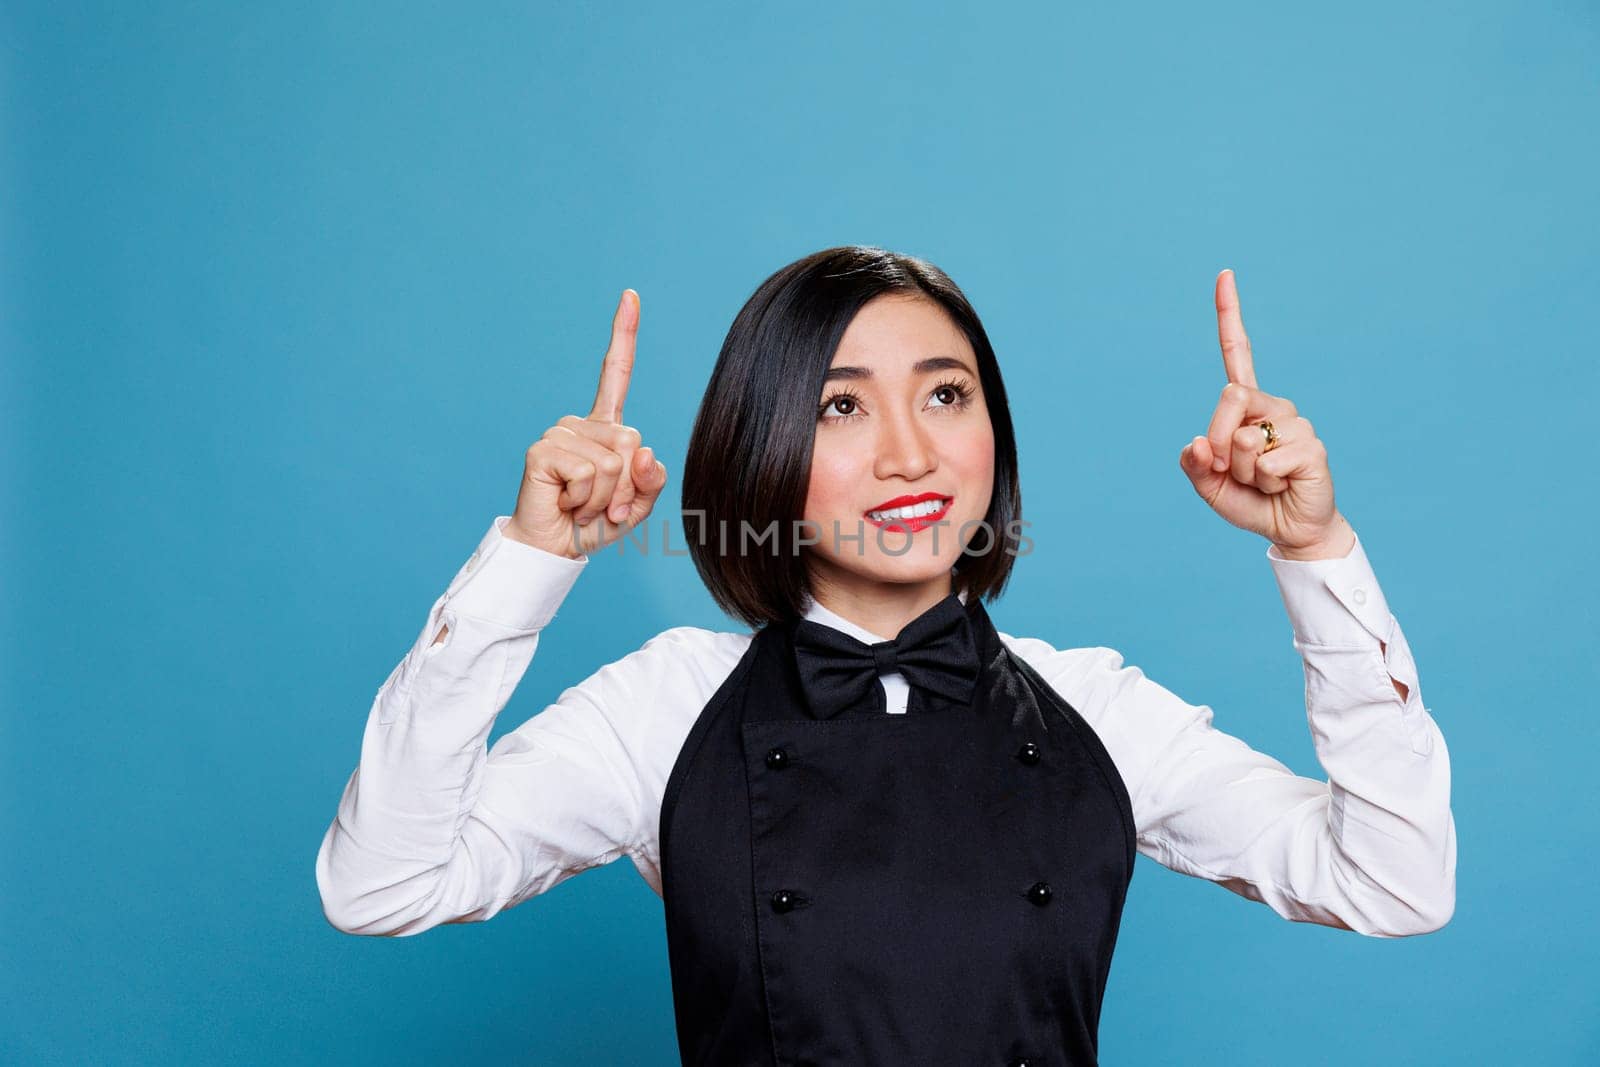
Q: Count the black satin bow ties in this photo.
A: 1